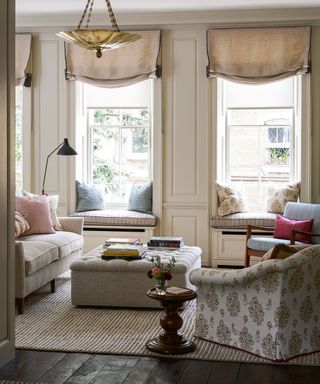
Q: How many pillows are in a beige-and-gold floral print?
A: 2